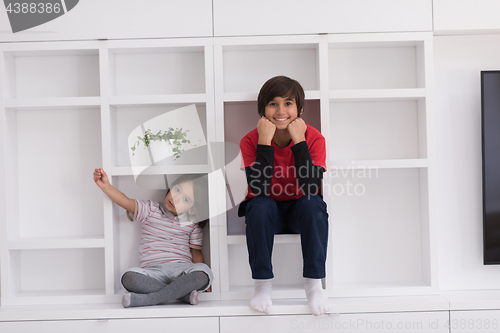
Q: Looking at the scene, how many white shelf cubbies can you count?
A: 12